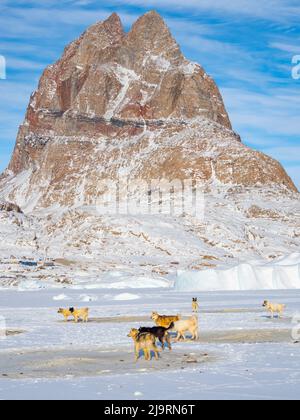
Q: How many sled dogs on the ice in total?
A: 8